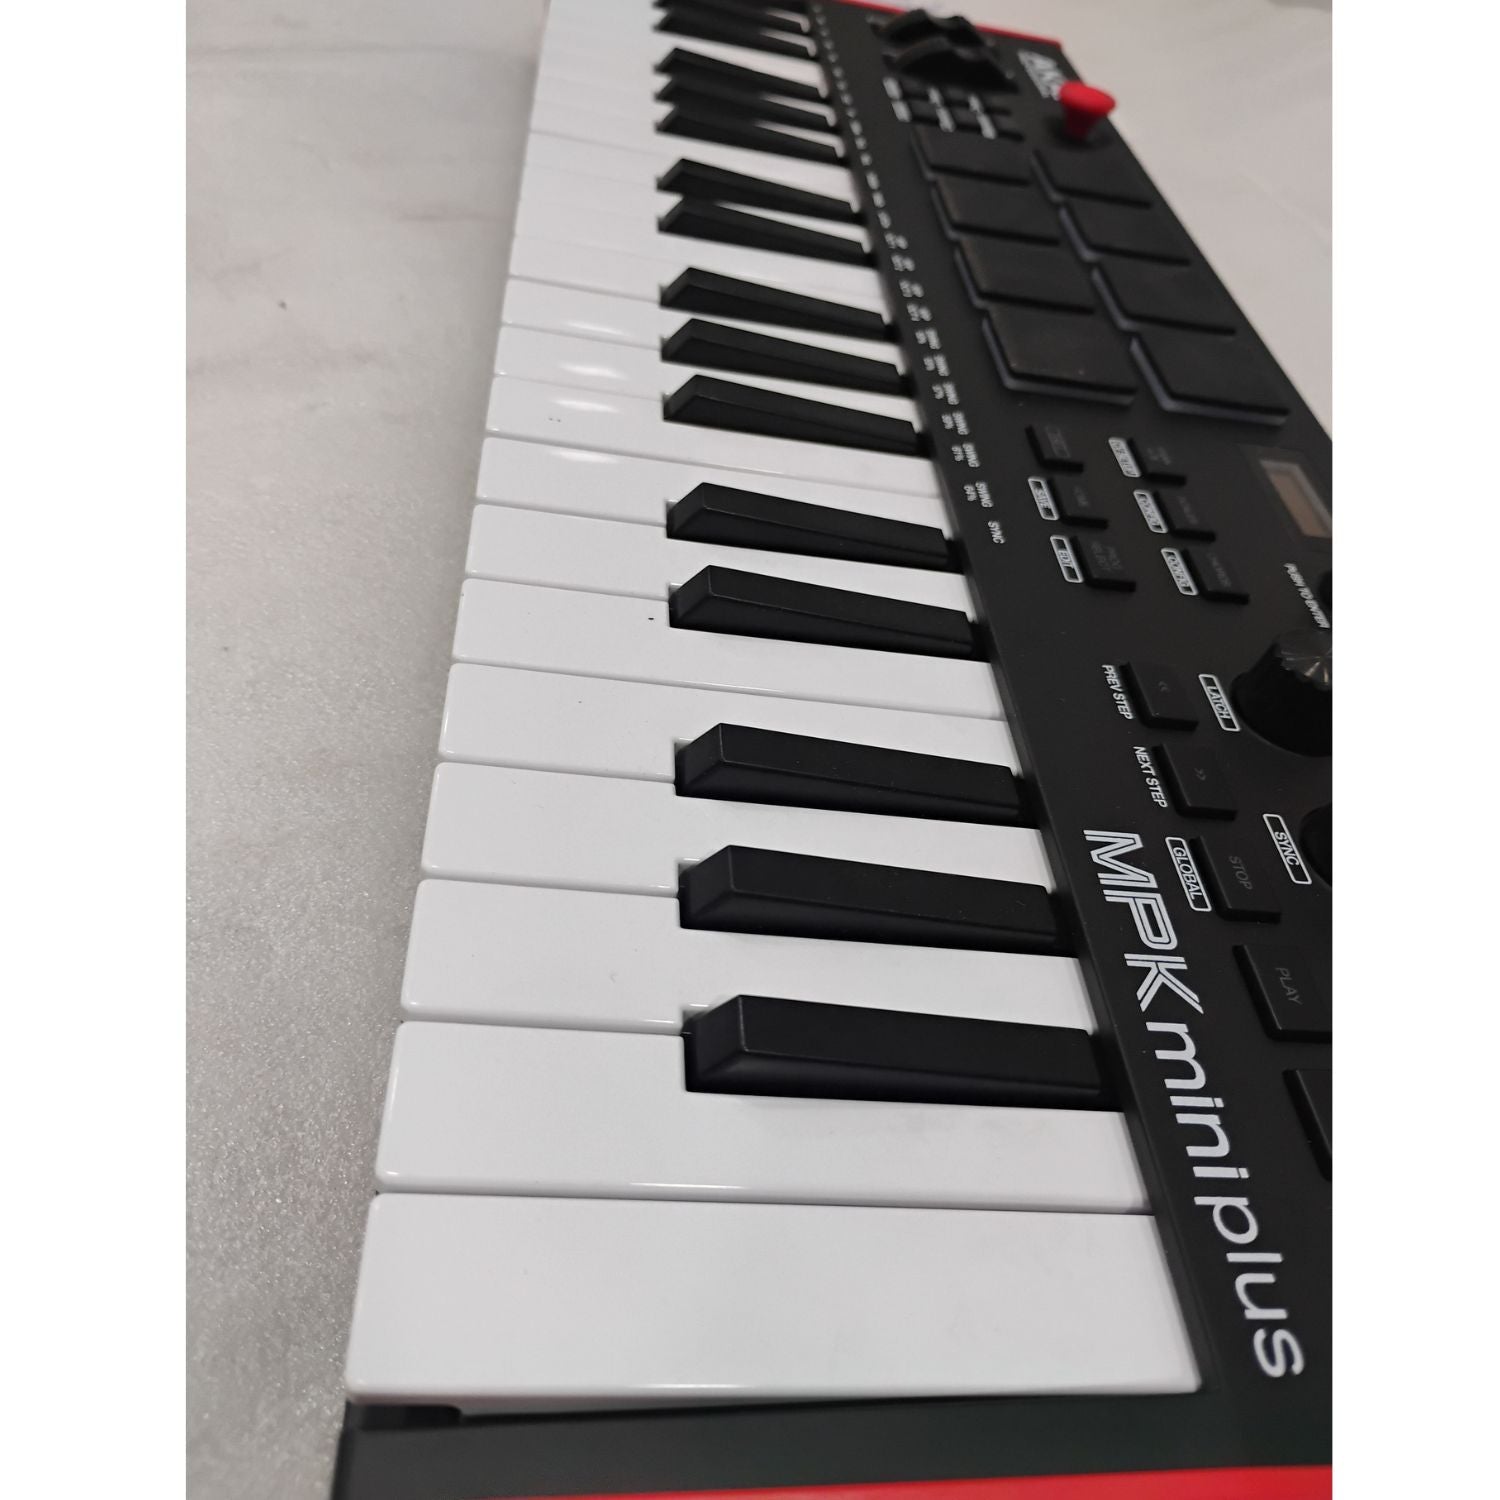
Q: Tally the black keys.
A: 15